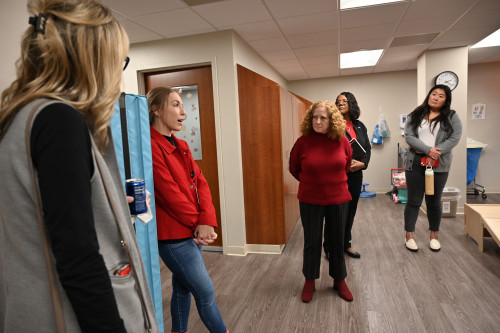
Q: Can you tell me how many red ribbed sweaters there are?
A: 1